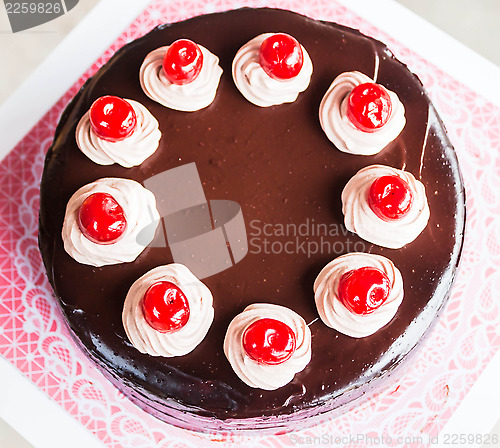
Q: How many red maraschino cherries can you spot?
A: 9